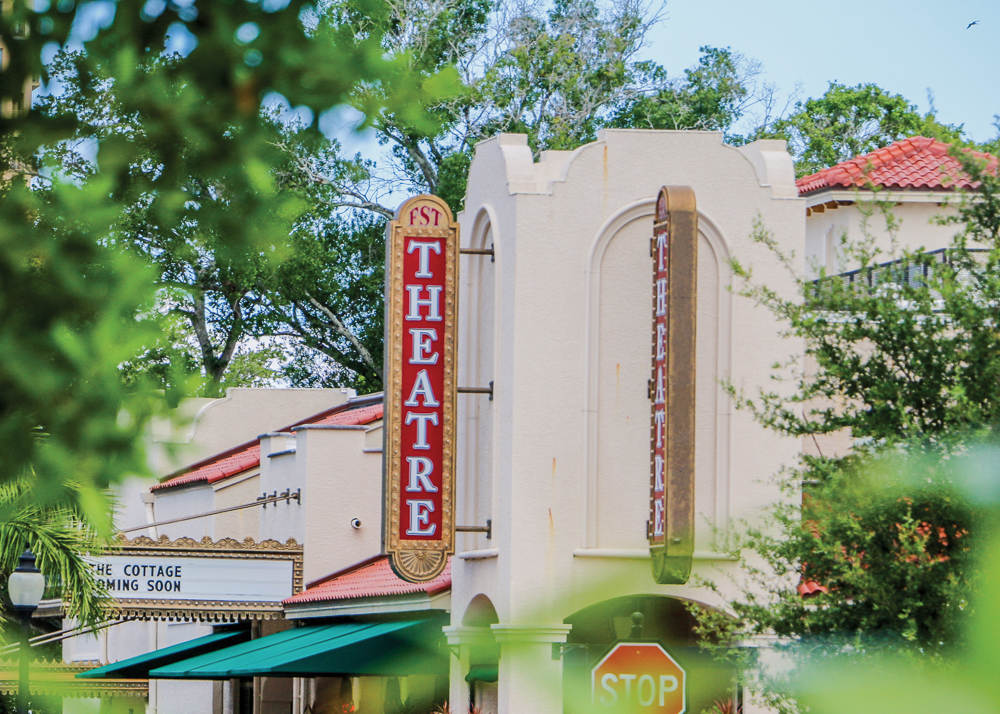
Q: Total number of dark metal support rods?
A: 3